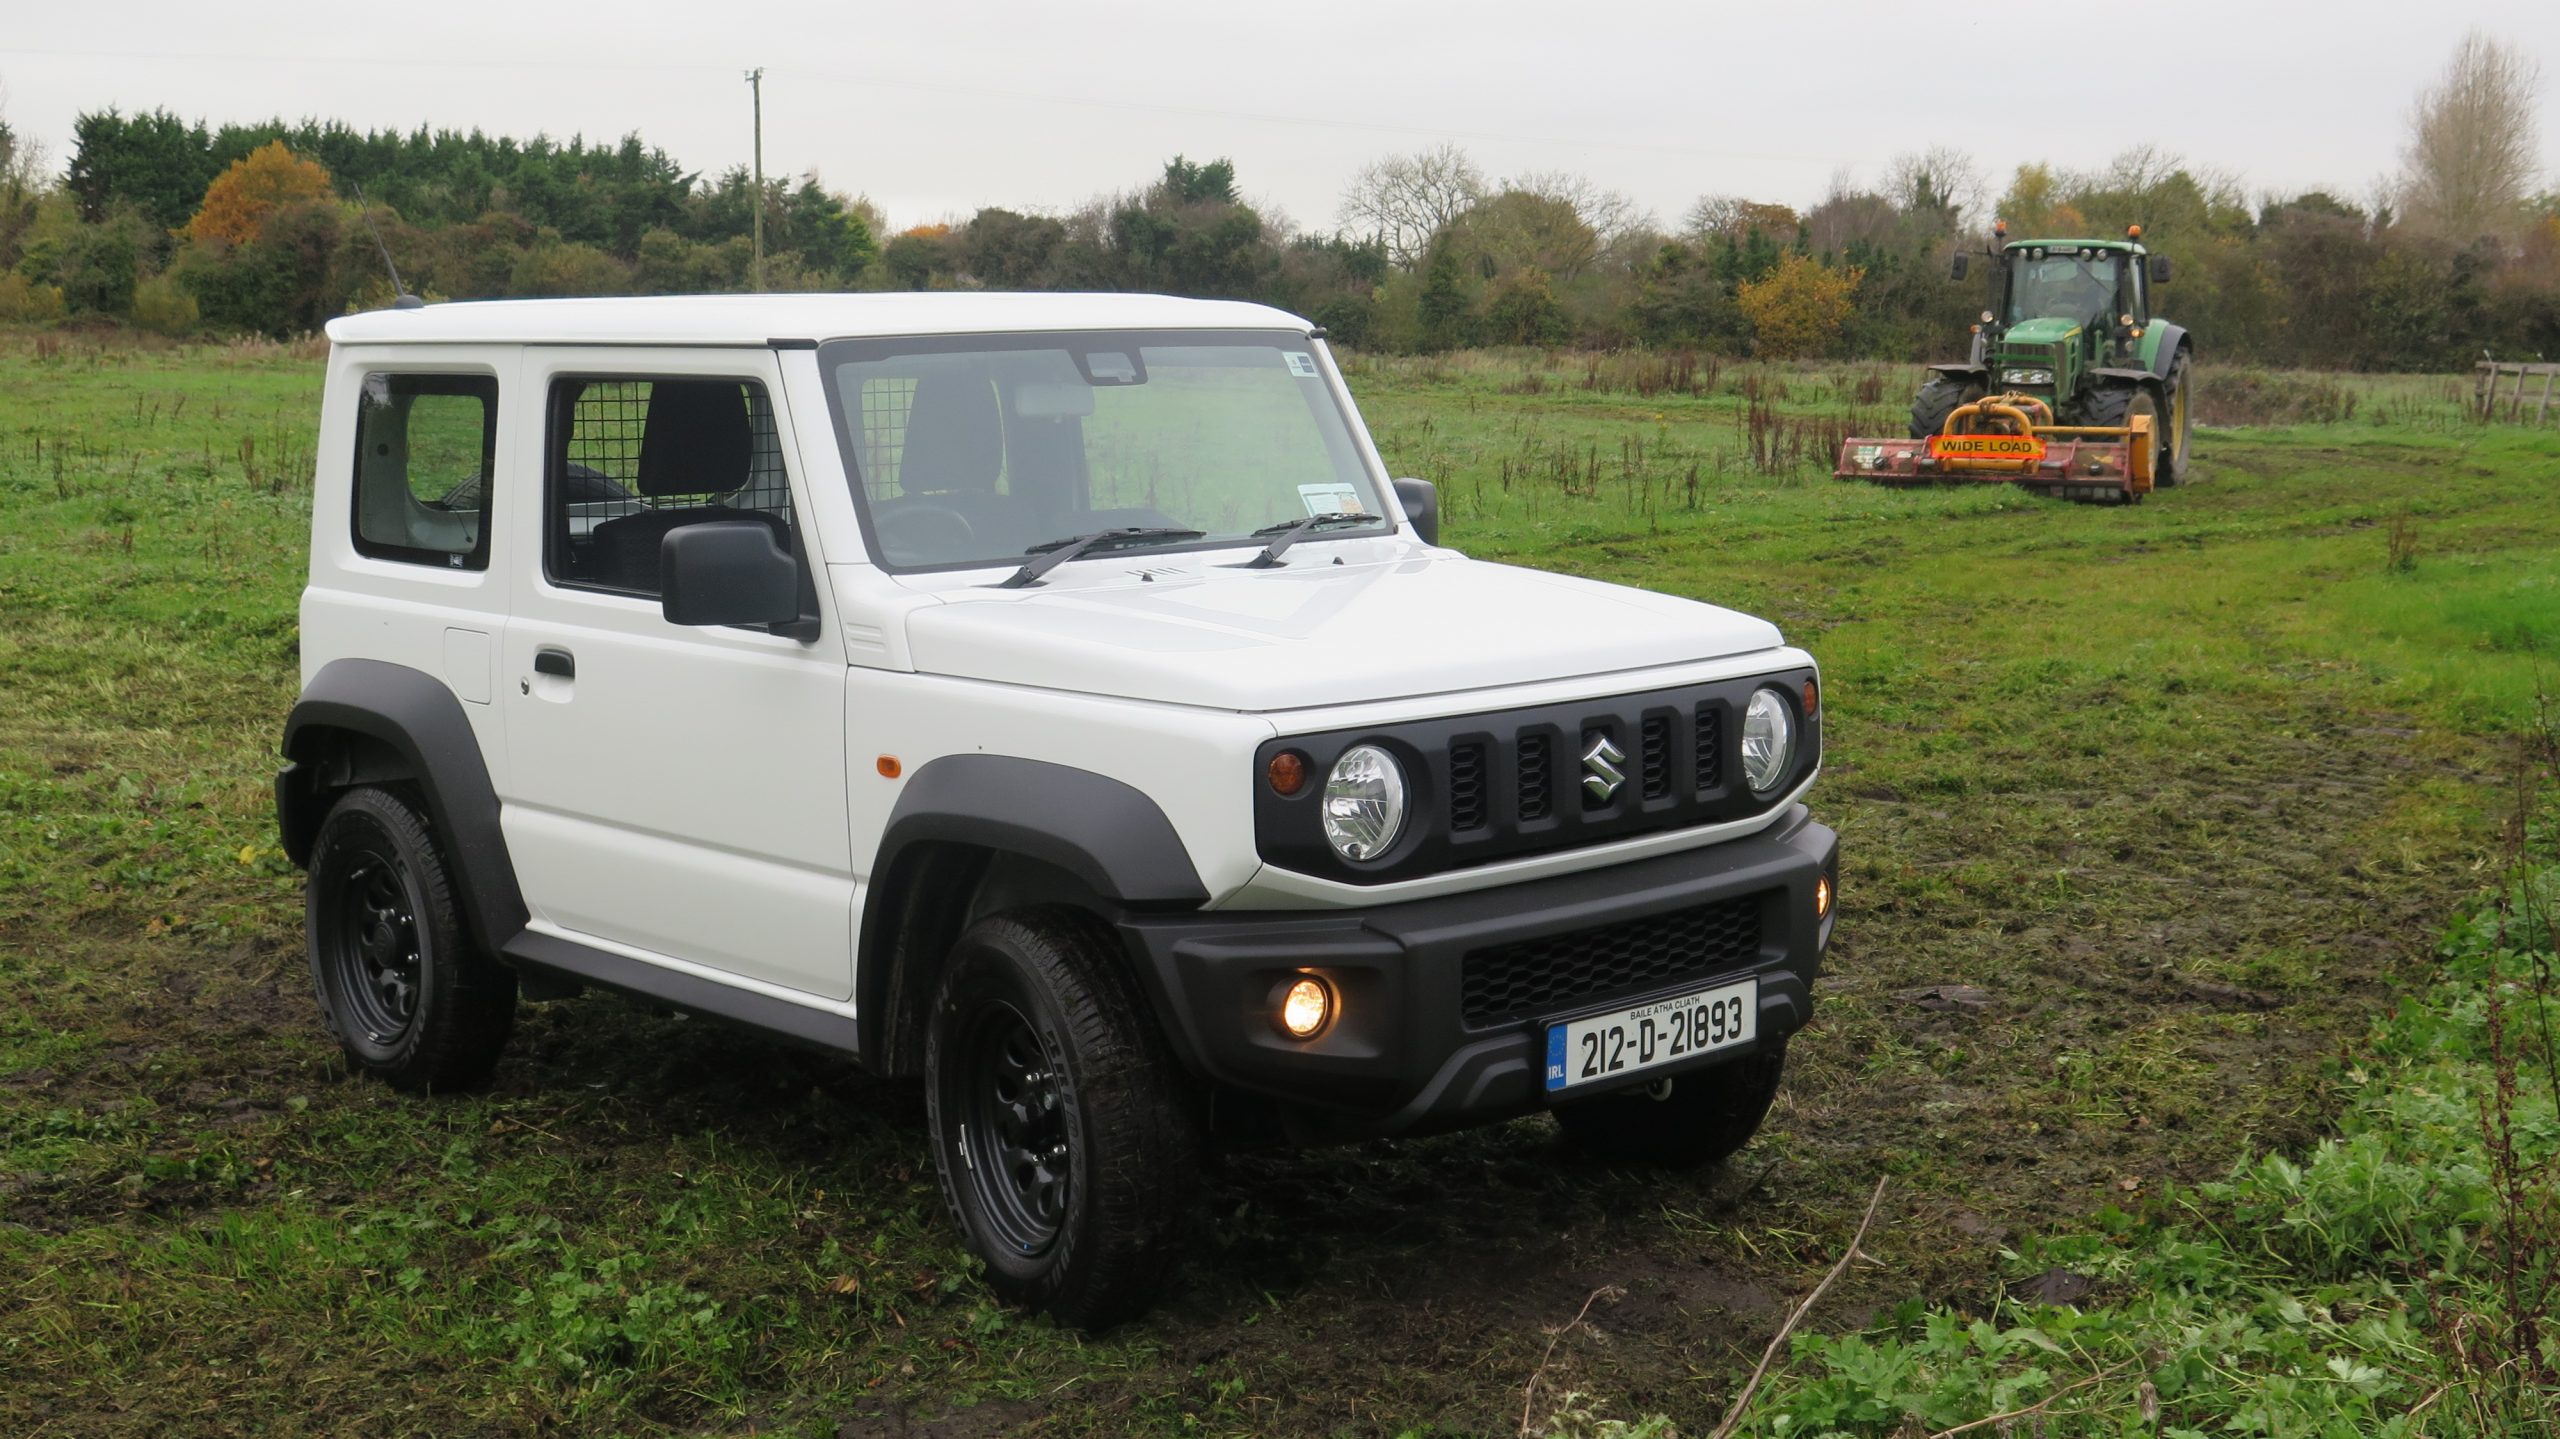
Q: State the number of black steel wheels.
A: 2